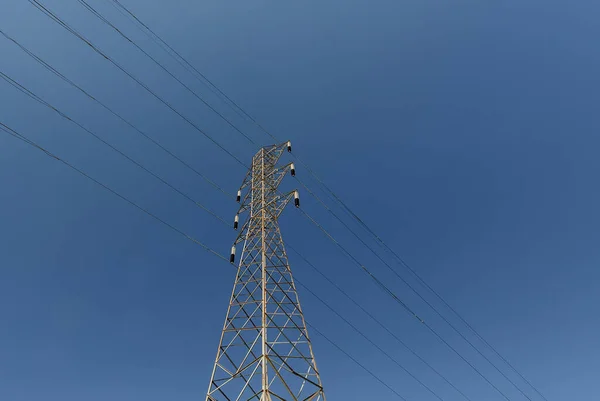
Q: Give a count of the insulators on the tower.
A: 6